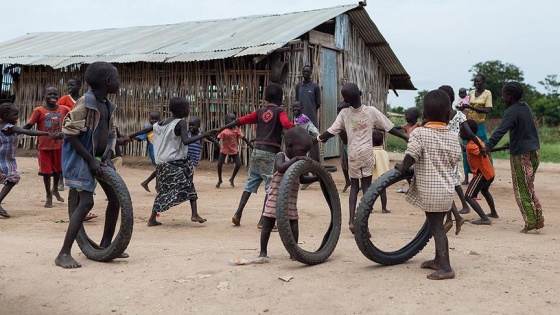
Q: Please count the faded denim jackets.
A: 1